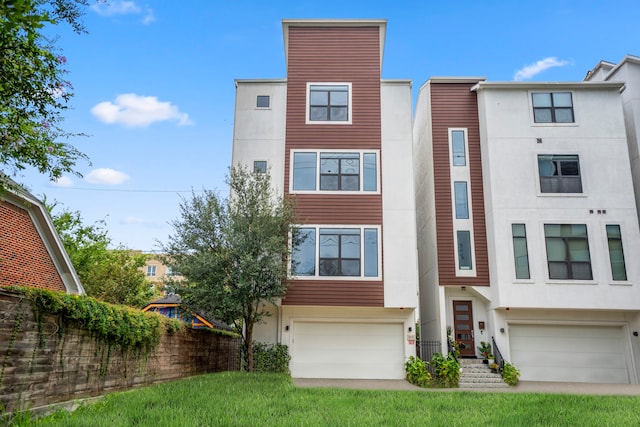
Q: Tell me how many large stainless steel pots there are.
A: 0